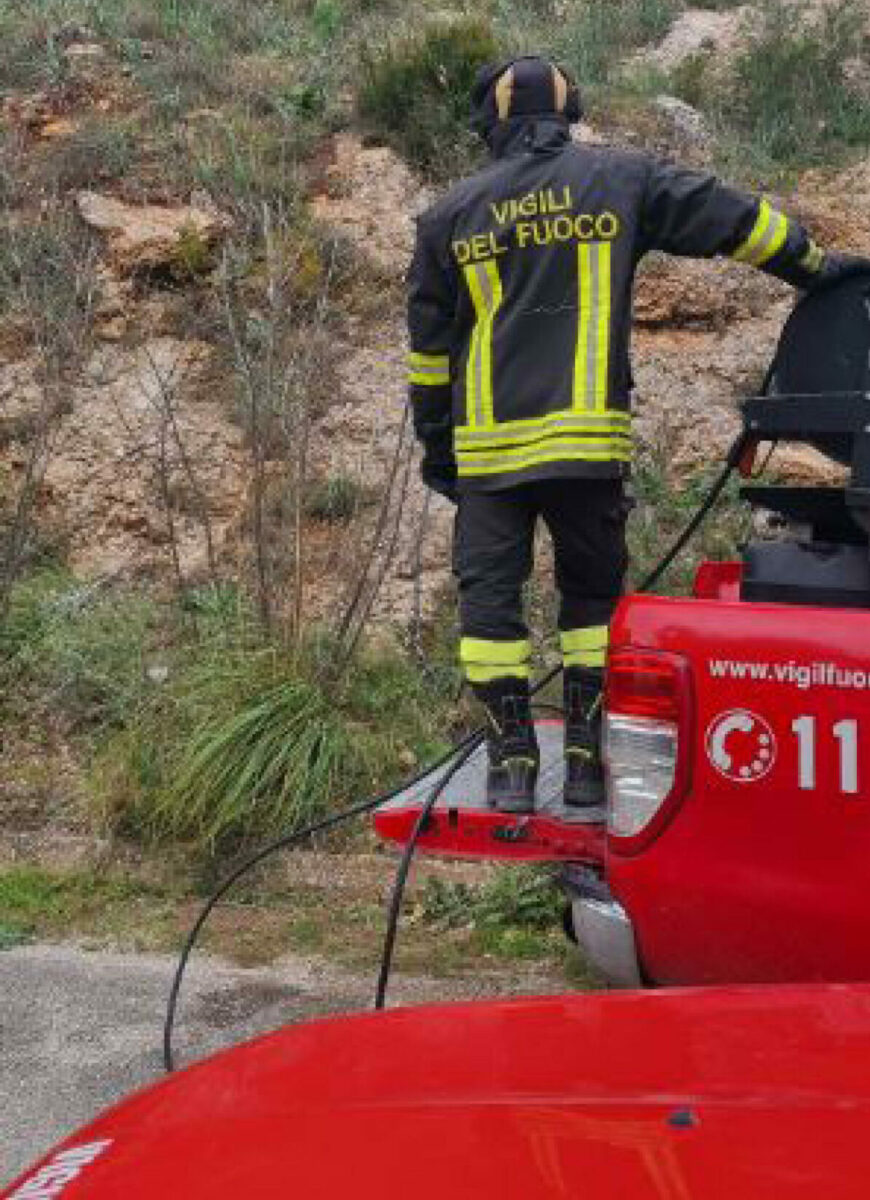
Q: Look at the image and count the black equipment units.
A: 1